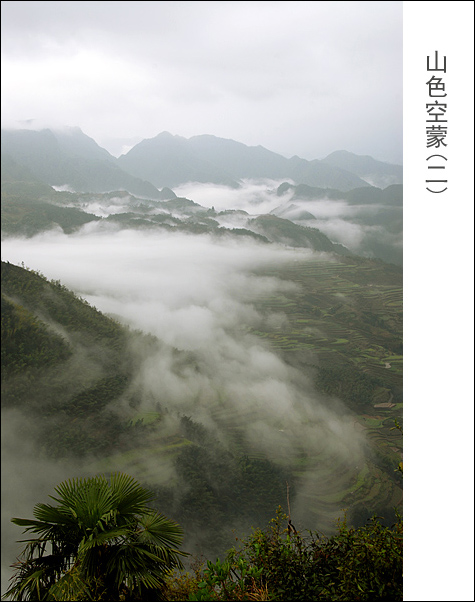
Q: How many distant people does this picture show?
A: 0